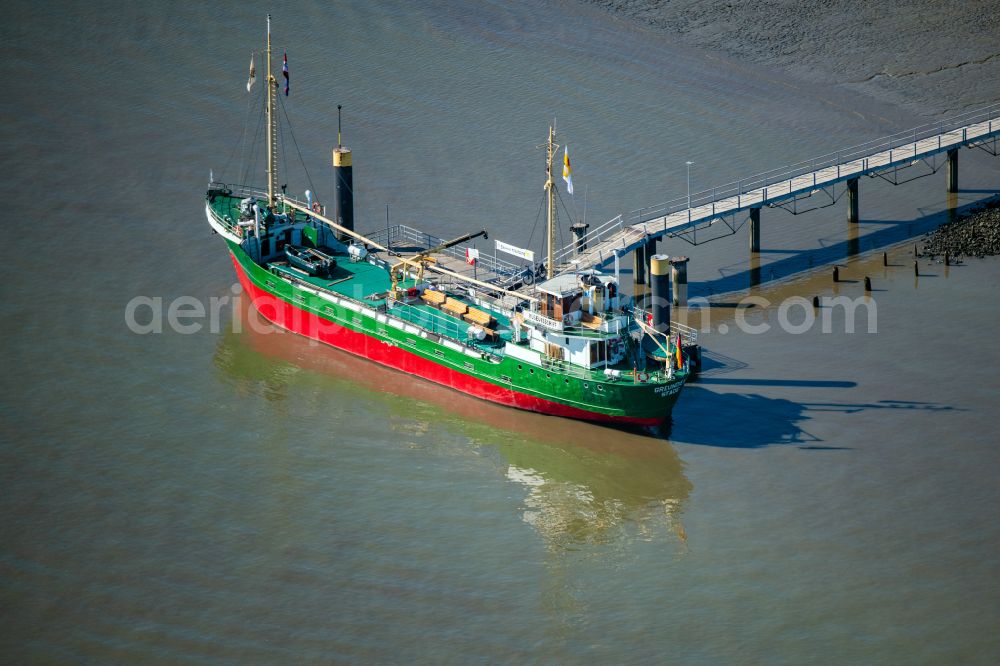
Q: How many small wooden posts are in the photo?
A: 7